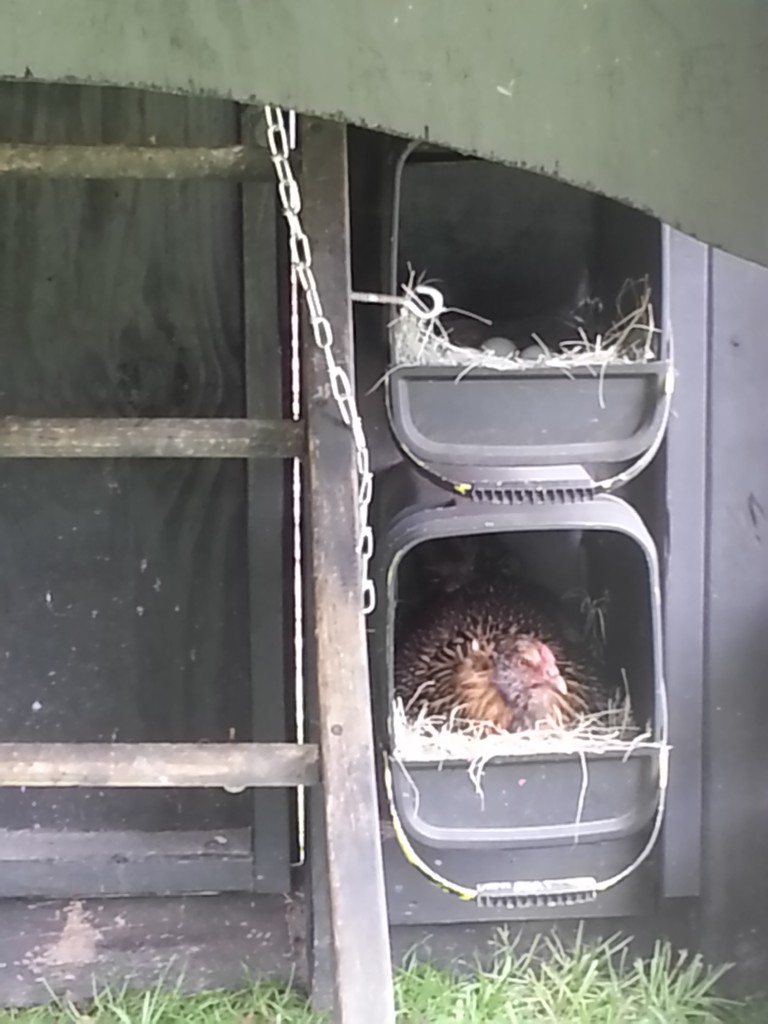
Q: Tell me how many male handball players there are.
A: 0